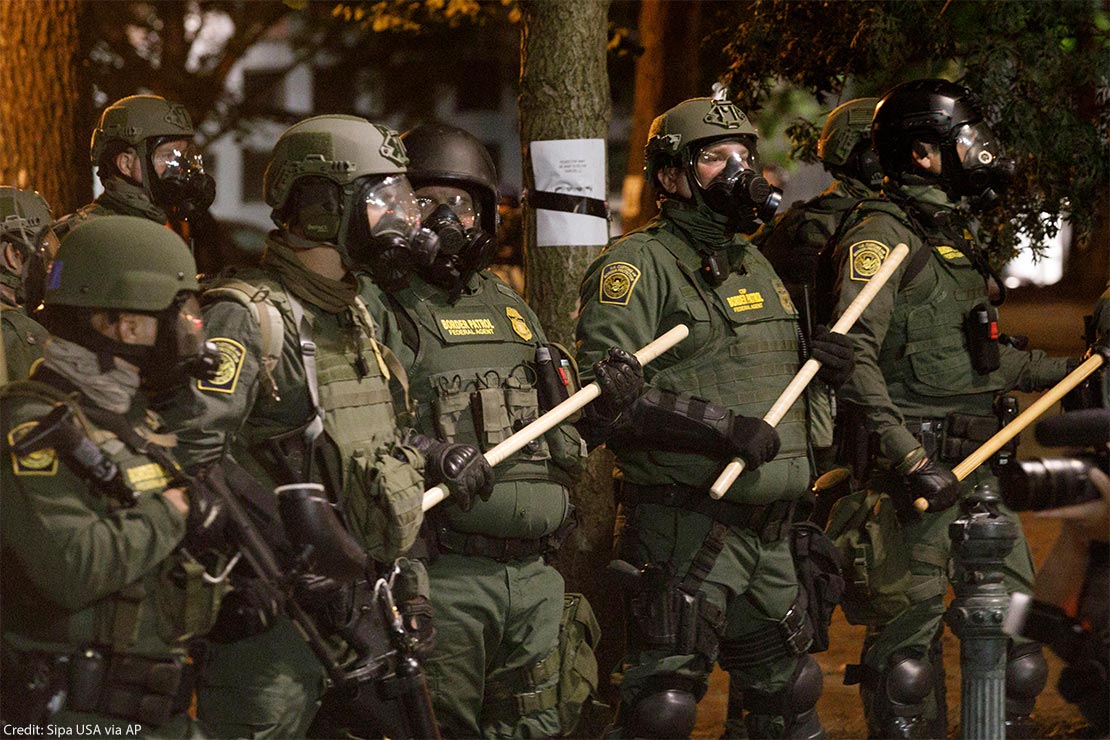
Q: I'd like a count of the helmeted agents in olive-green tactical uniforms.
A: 8